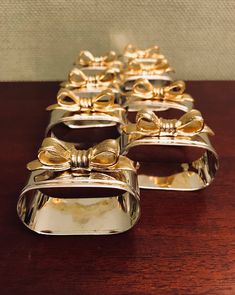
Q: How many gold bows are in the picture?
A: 8